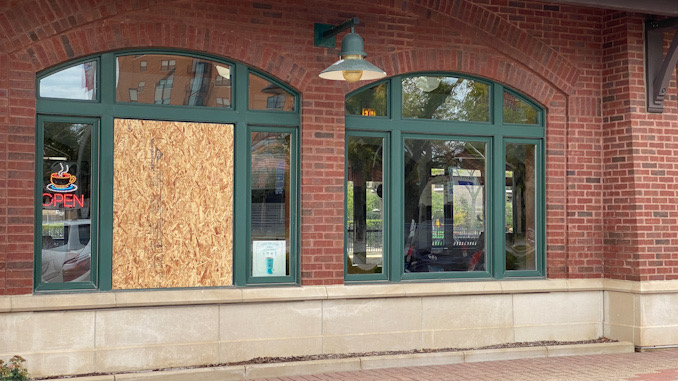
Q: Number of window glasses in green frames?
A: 11